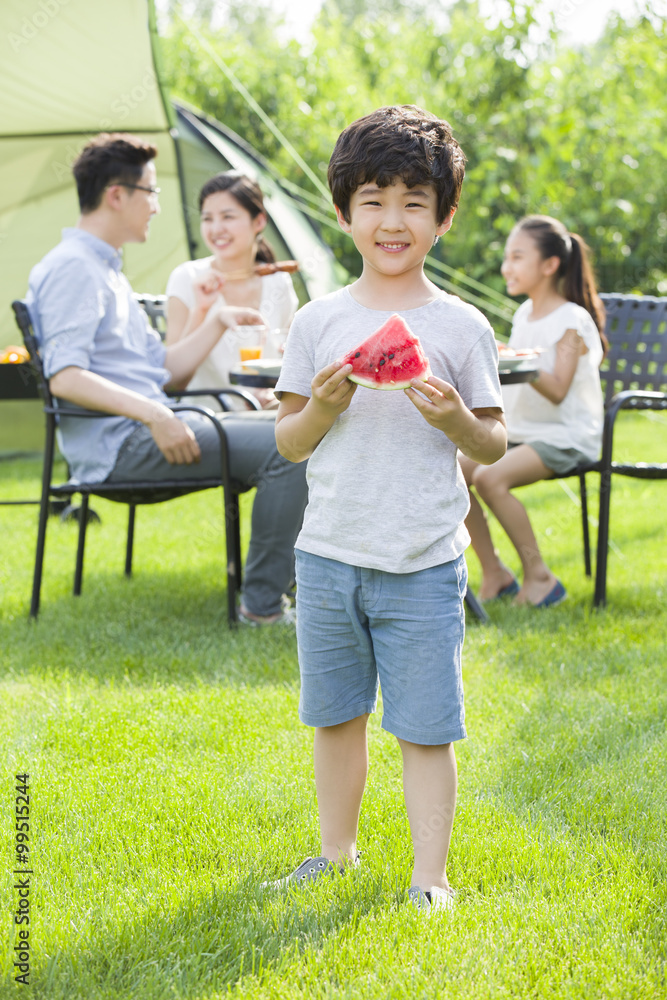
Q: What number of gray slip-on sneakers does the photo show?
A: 2